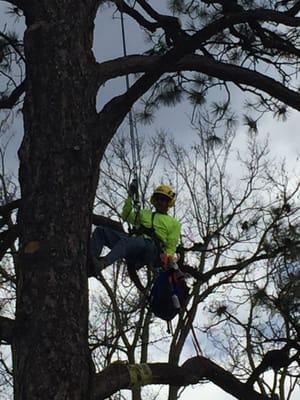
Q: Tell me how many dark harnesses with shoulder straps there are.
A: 1